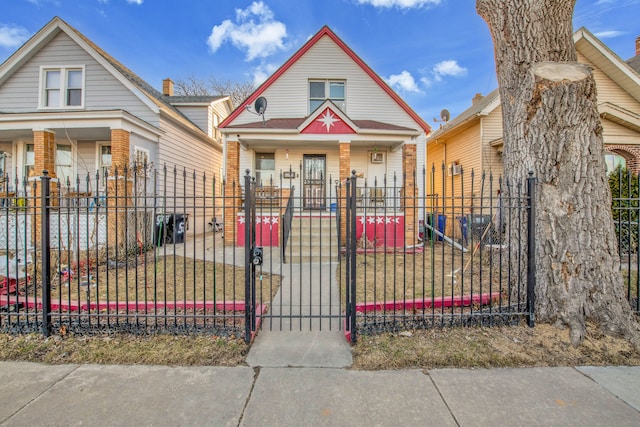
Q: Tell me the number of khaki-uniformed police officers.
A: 0